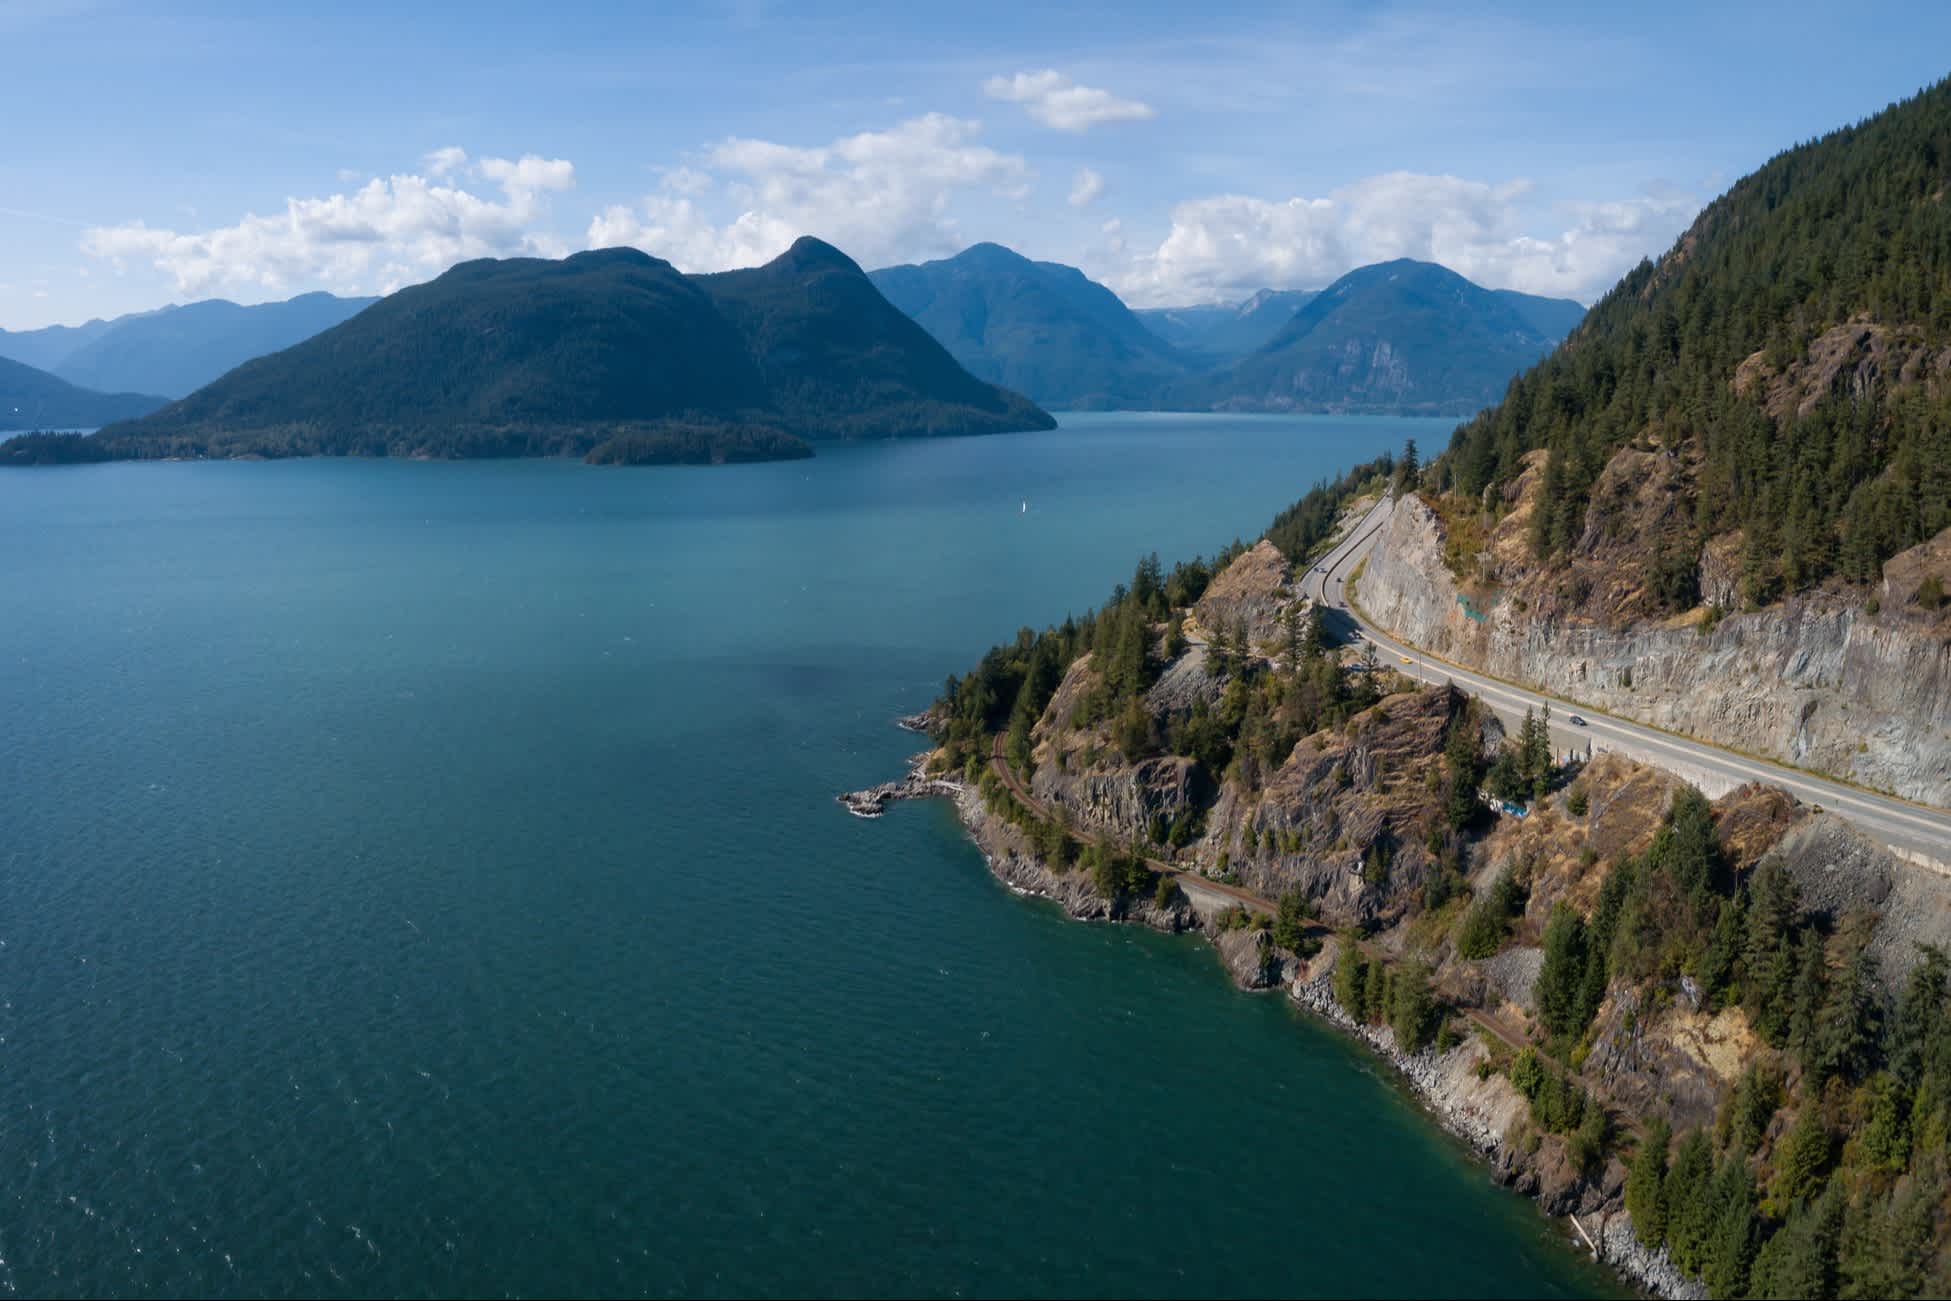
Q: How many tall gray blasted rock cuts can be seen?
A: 1